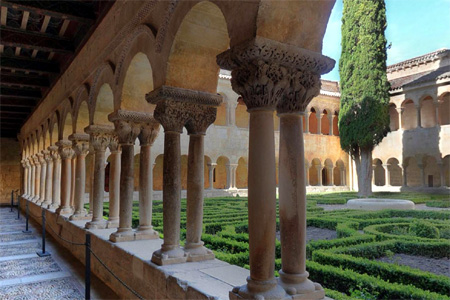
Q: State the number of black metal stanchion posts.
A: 5